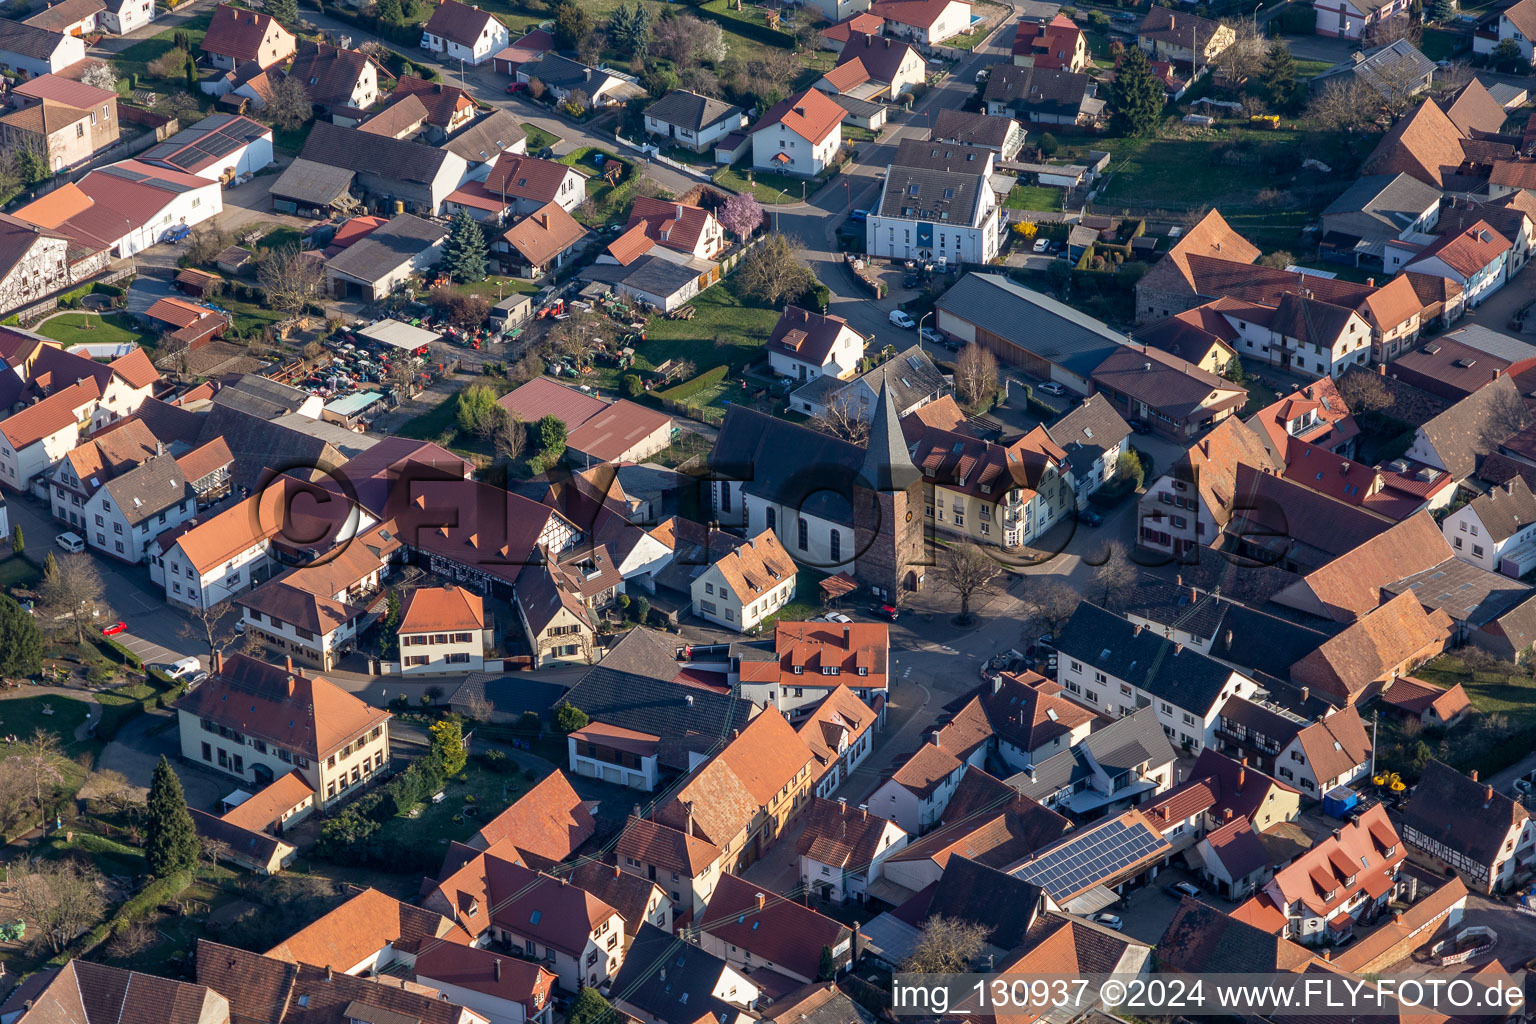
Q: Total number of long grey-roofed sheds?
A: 1